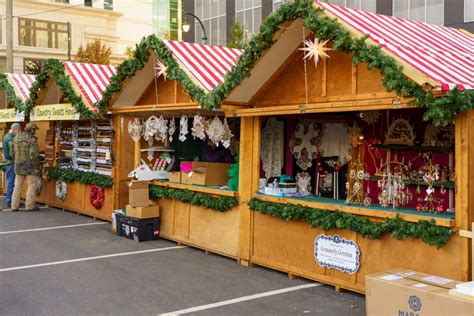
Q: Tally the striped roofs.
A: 4